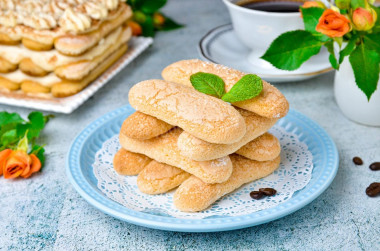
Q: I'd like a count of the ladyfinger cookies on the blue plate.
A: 9